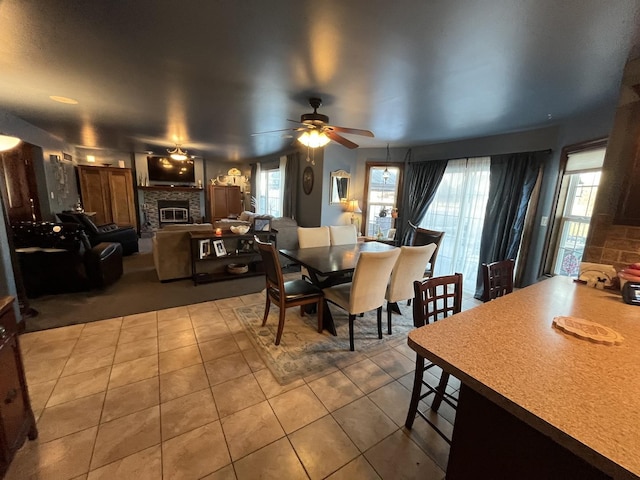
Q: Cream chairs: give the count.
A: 4